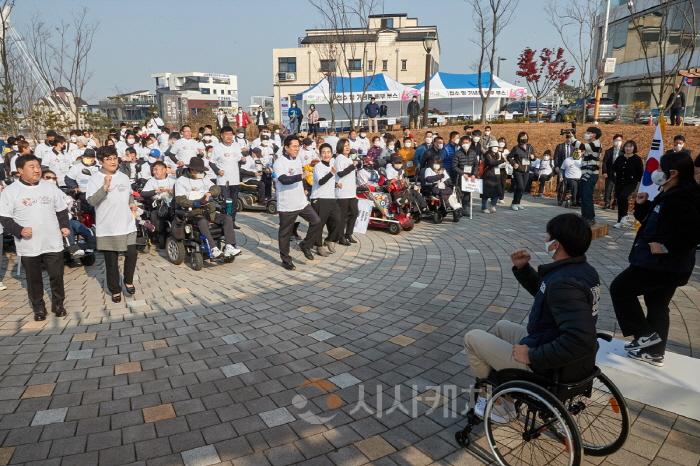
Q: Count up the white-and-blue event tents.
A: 2